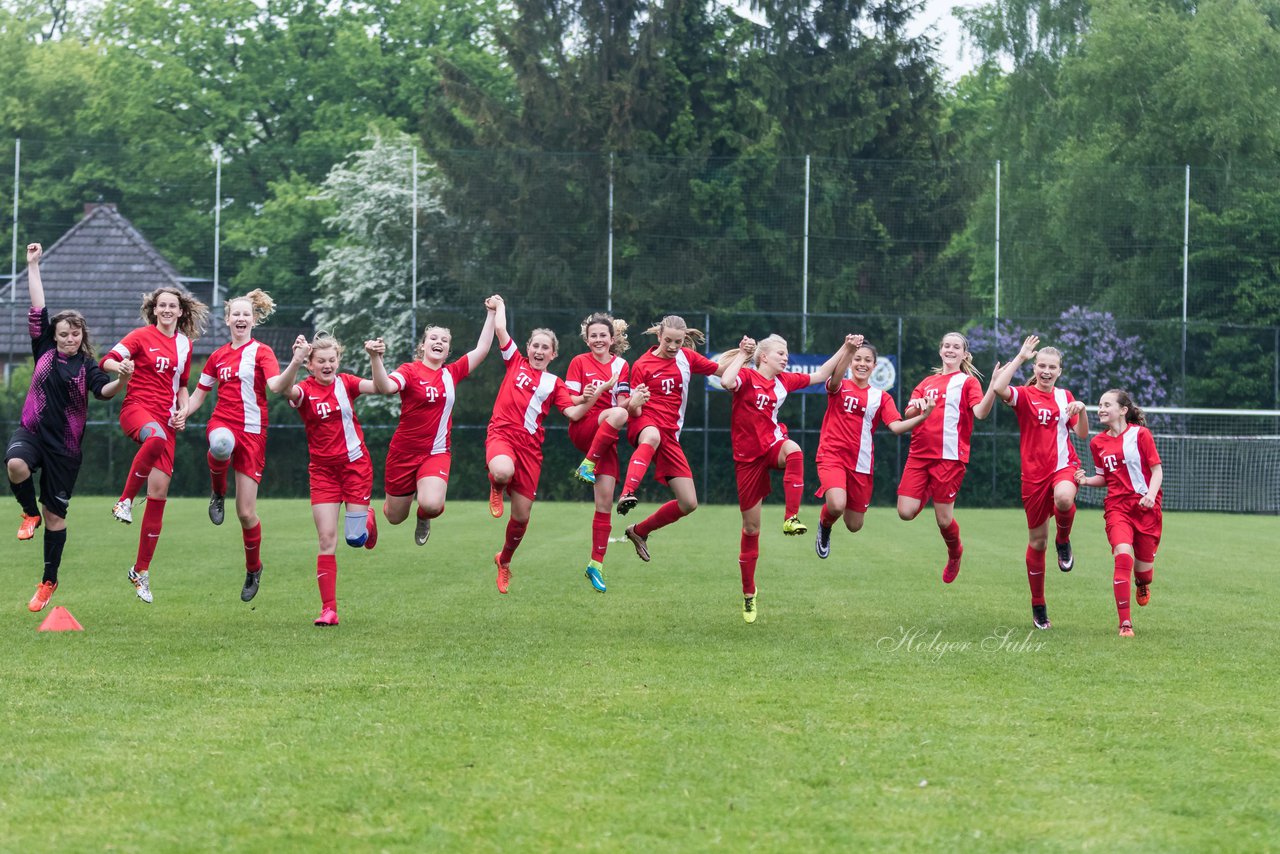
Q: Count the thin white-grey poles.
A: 7